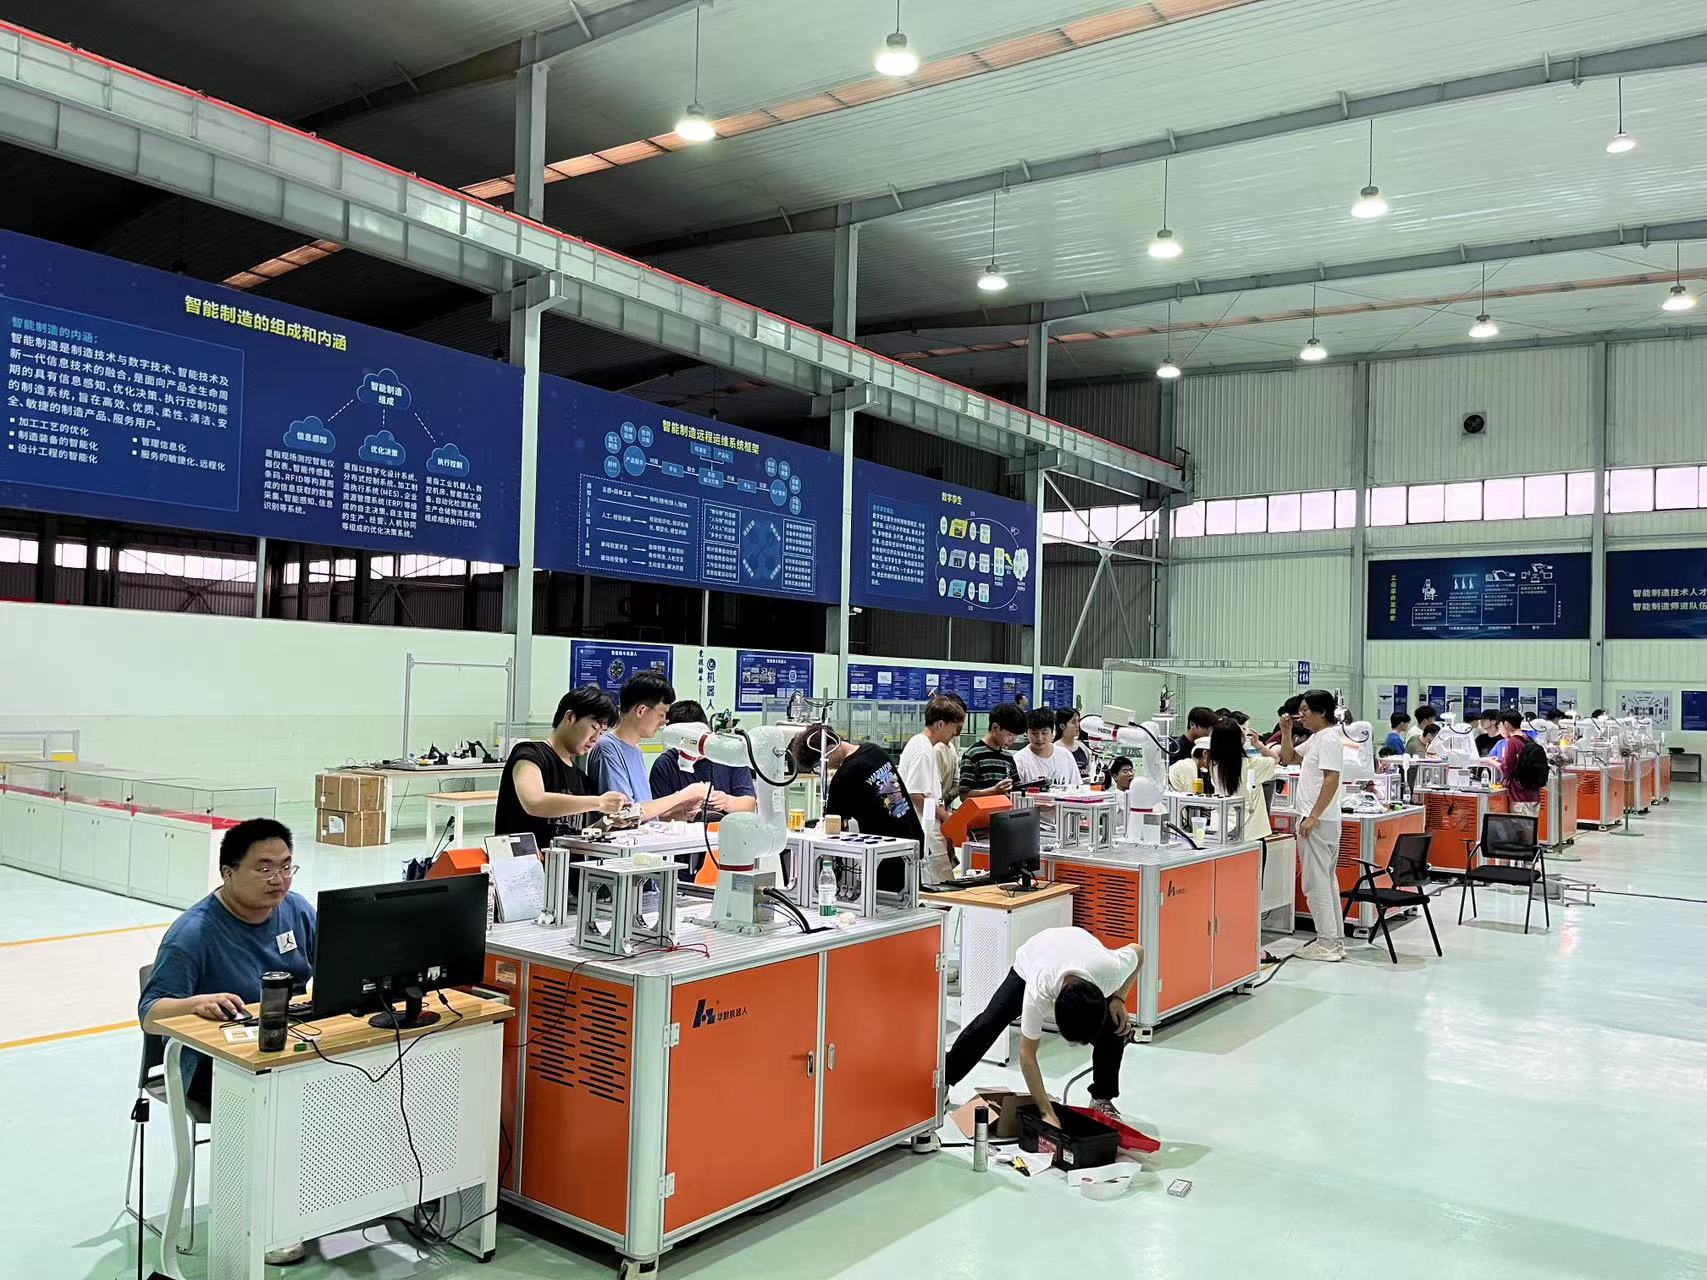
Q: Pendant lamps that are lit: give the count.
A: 10